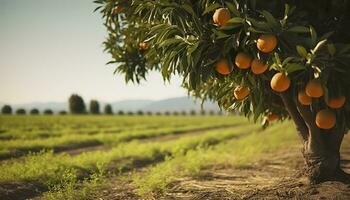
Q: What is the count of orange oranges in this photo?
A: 14